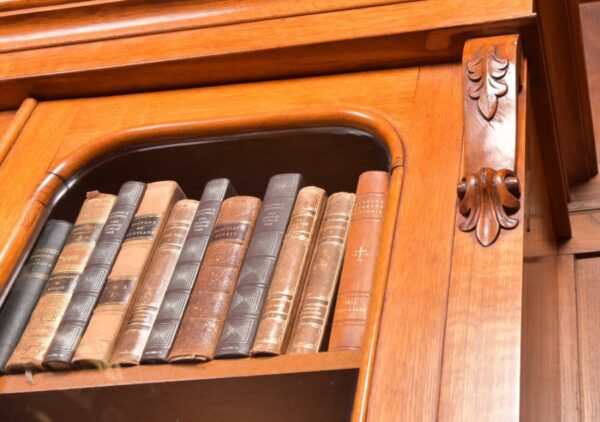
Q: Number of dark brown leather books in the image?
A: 3